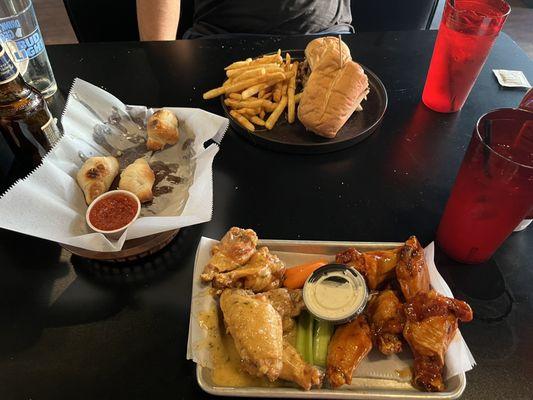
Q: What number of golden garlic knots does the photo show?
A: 3